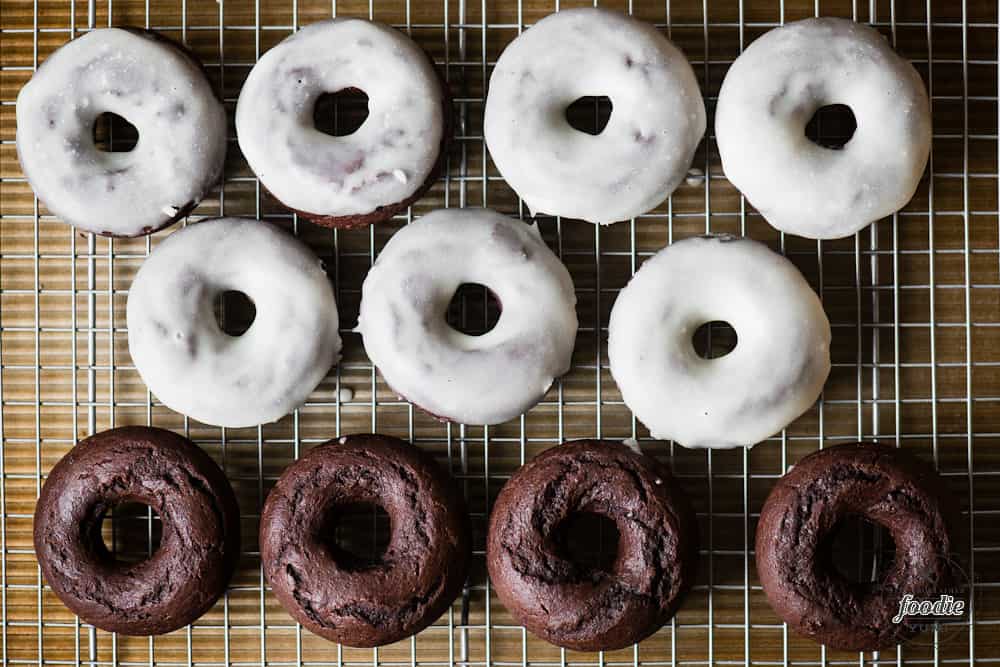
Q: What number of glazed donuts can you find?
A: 7